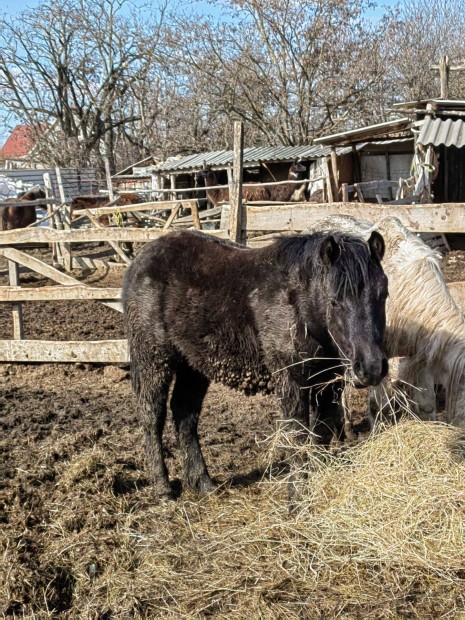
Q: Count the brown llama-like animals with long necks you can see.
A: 2